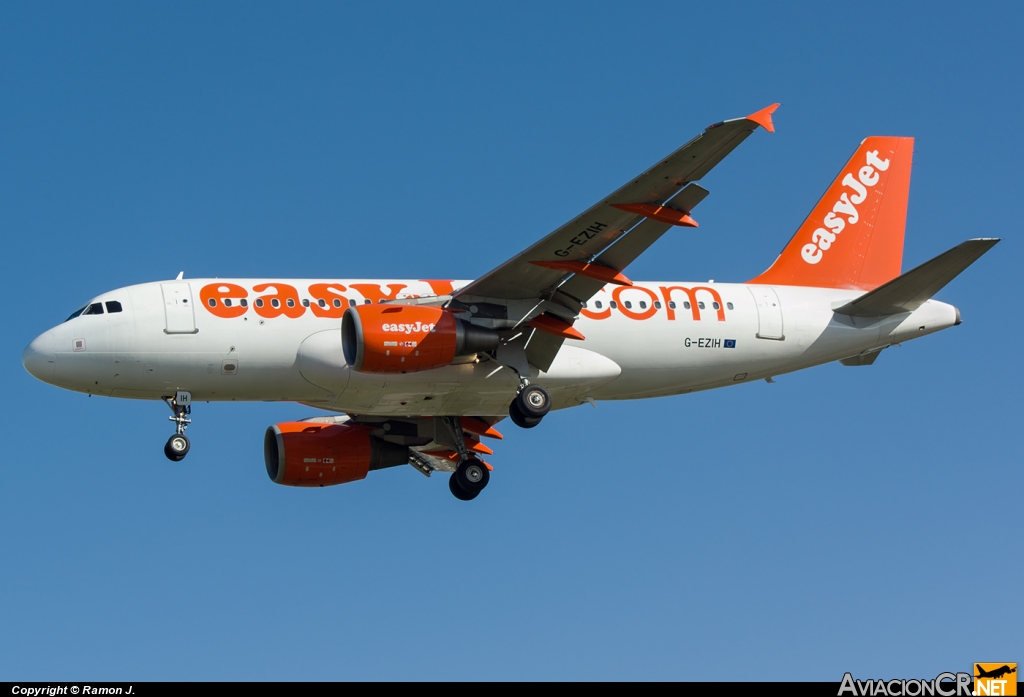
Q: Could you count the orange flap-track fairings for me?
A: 6